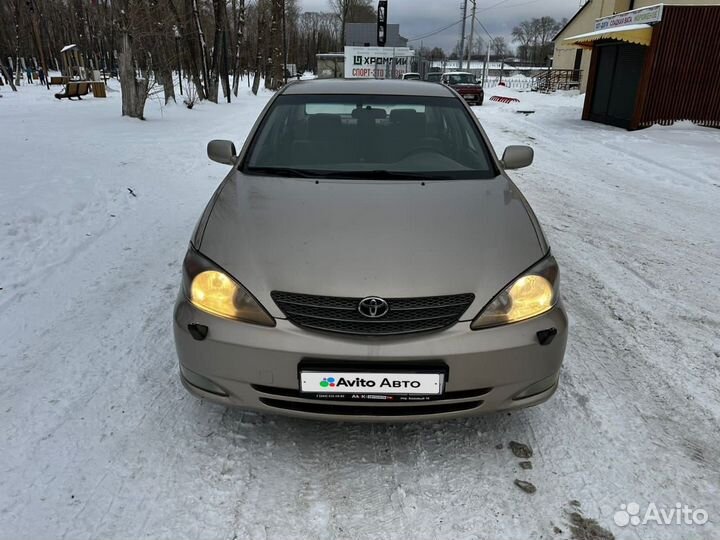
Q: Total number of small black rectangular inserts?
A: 2